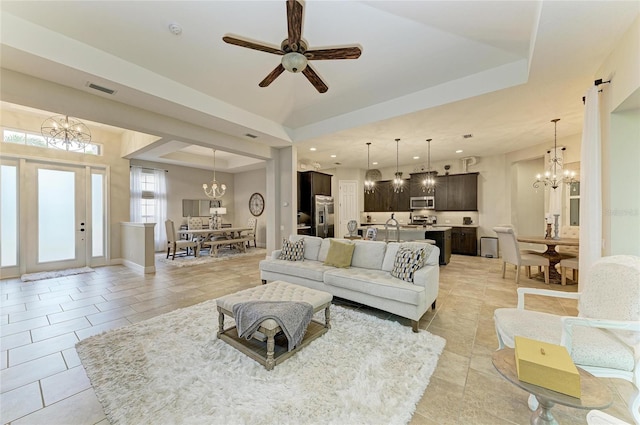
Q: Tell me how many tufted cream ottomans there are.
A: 1